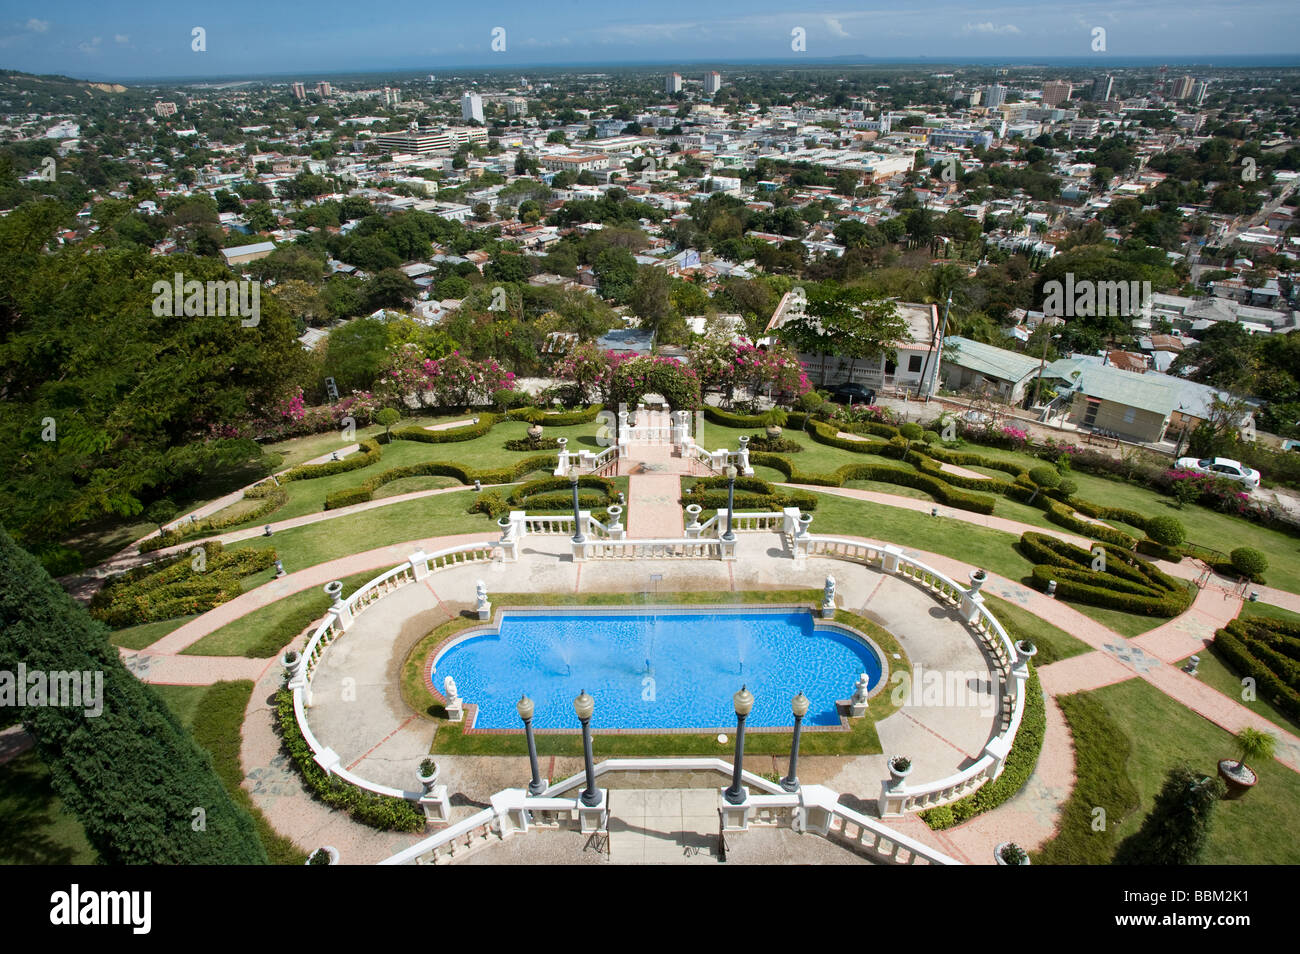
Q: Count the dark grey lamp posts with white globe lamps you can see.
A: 6